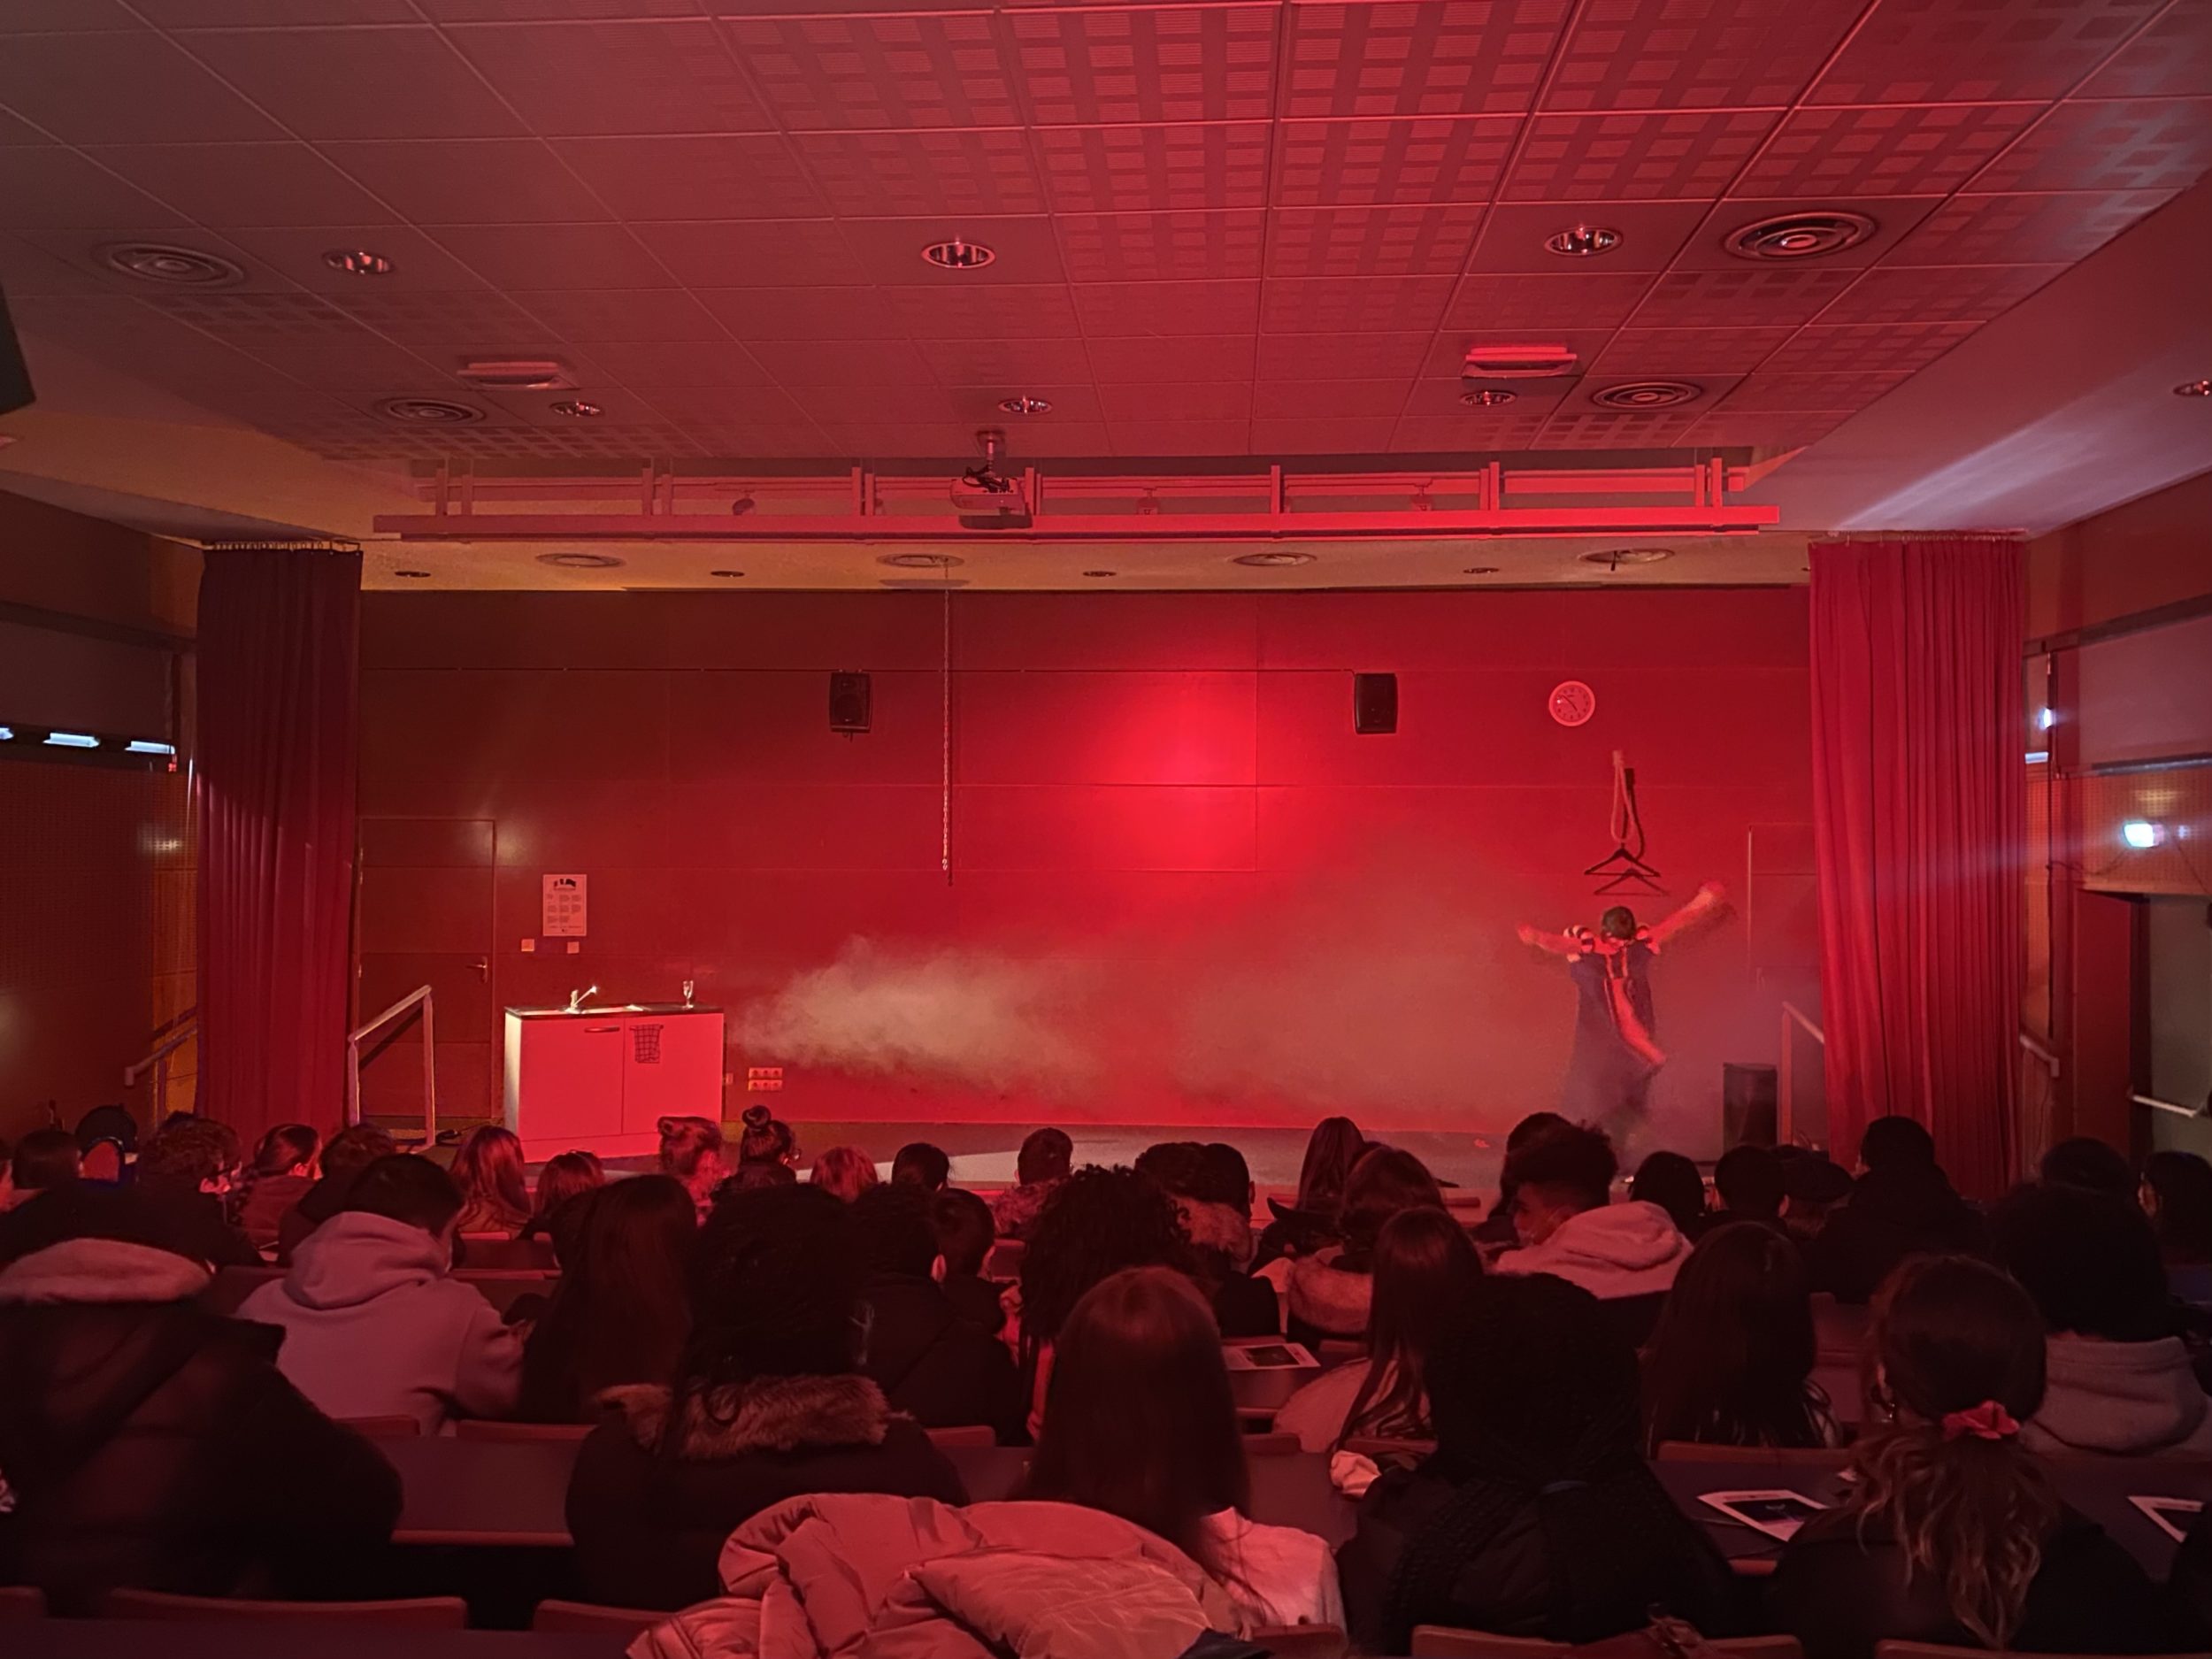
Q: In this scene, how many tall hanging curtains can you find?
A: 2